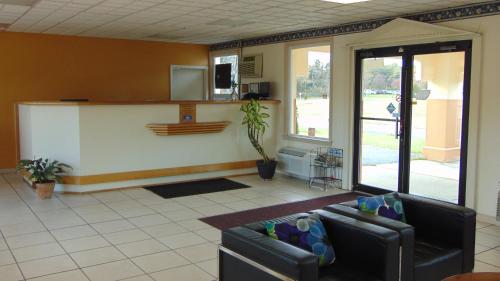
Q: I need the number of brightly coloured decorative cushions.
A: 2